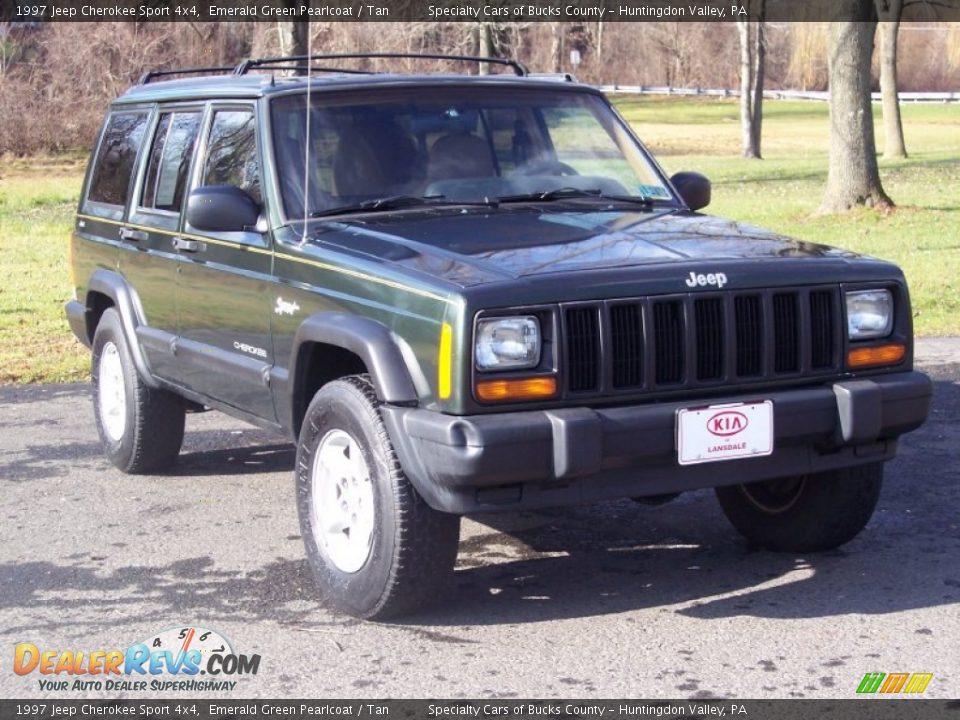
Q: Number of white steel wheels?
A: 2